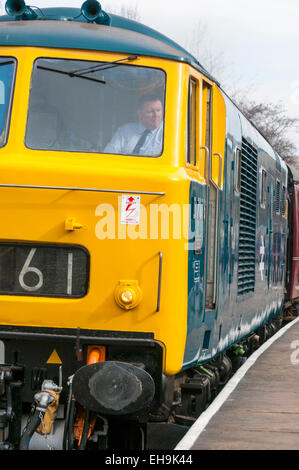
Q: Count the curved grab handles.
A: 2